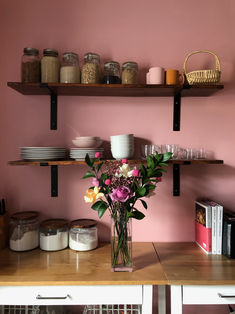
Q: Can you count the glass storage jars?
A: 9